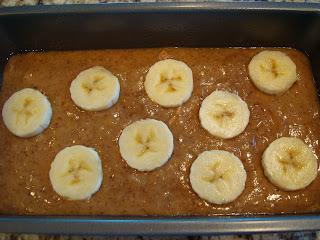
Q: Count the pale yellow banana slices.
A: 9